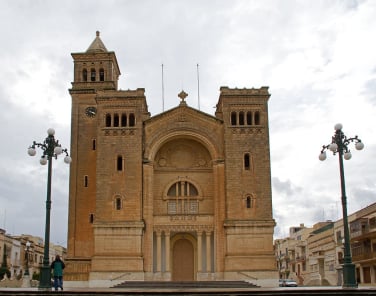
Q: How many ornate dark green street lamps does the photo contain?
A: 2